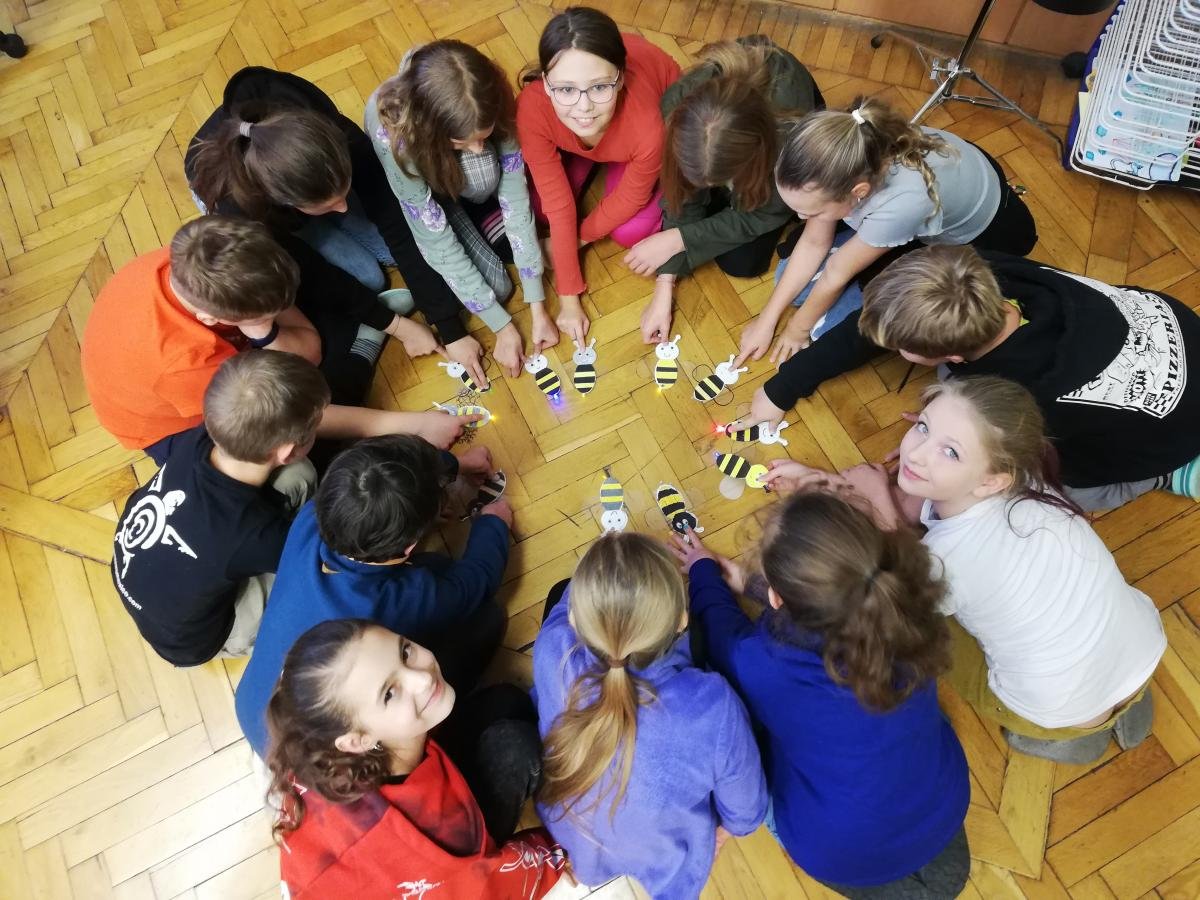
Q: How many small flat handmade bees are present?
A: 11